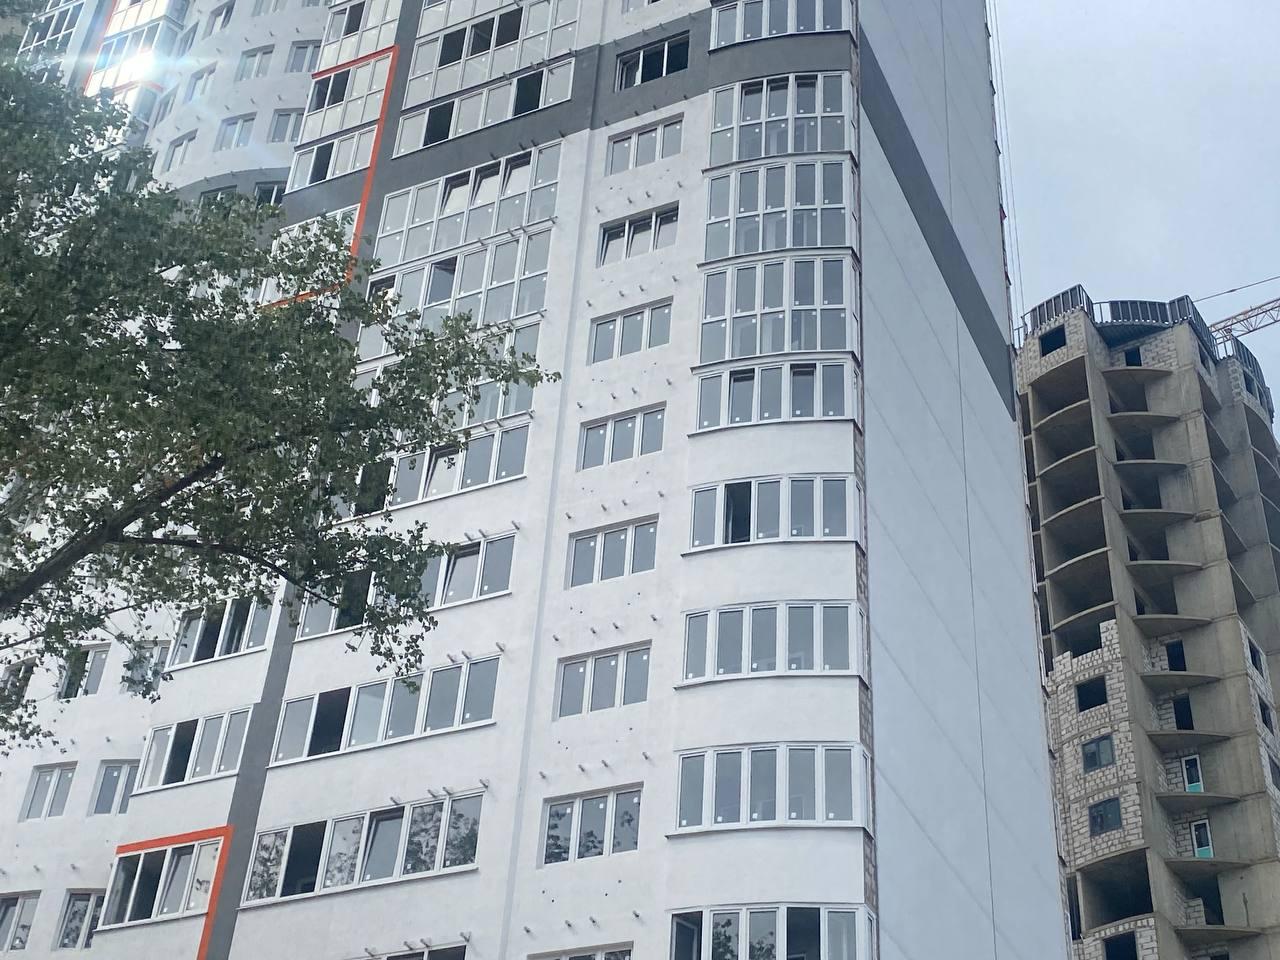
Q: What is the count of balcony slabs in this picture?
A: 11